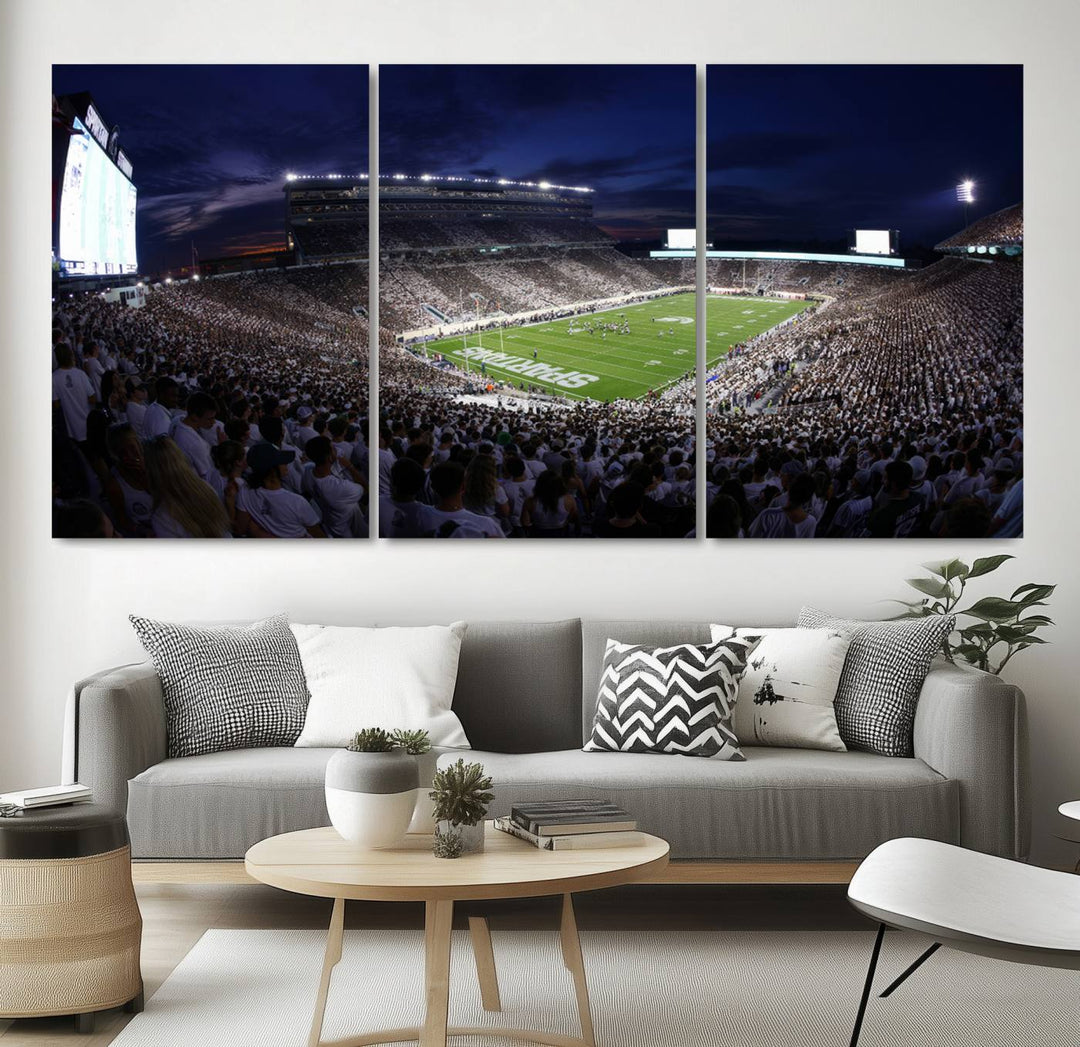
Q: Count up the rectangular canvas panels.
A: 3